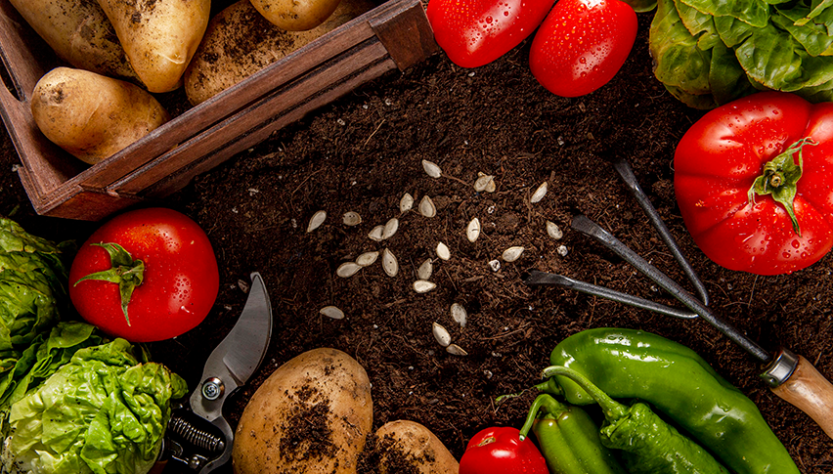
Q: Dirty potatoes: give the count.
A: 7